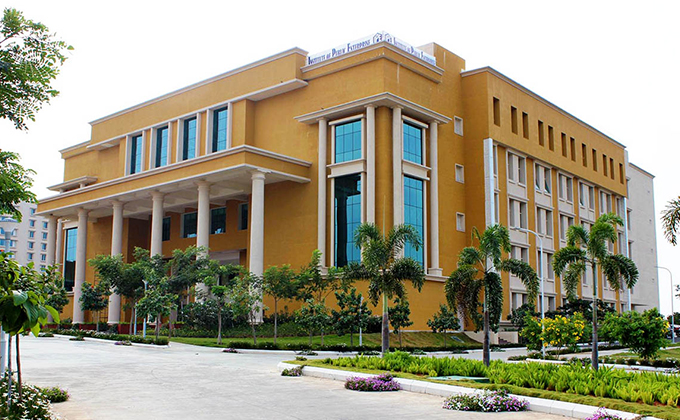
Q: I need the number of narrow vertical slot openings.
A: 12